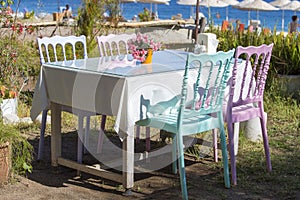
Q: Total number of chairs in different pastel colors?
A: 4